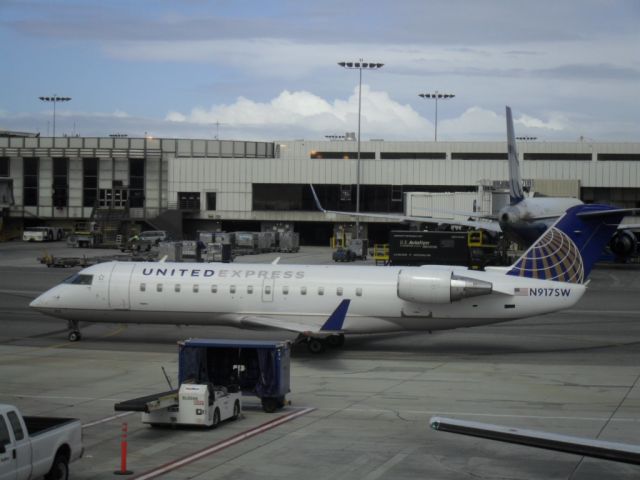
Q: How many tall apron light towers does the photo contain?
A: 3